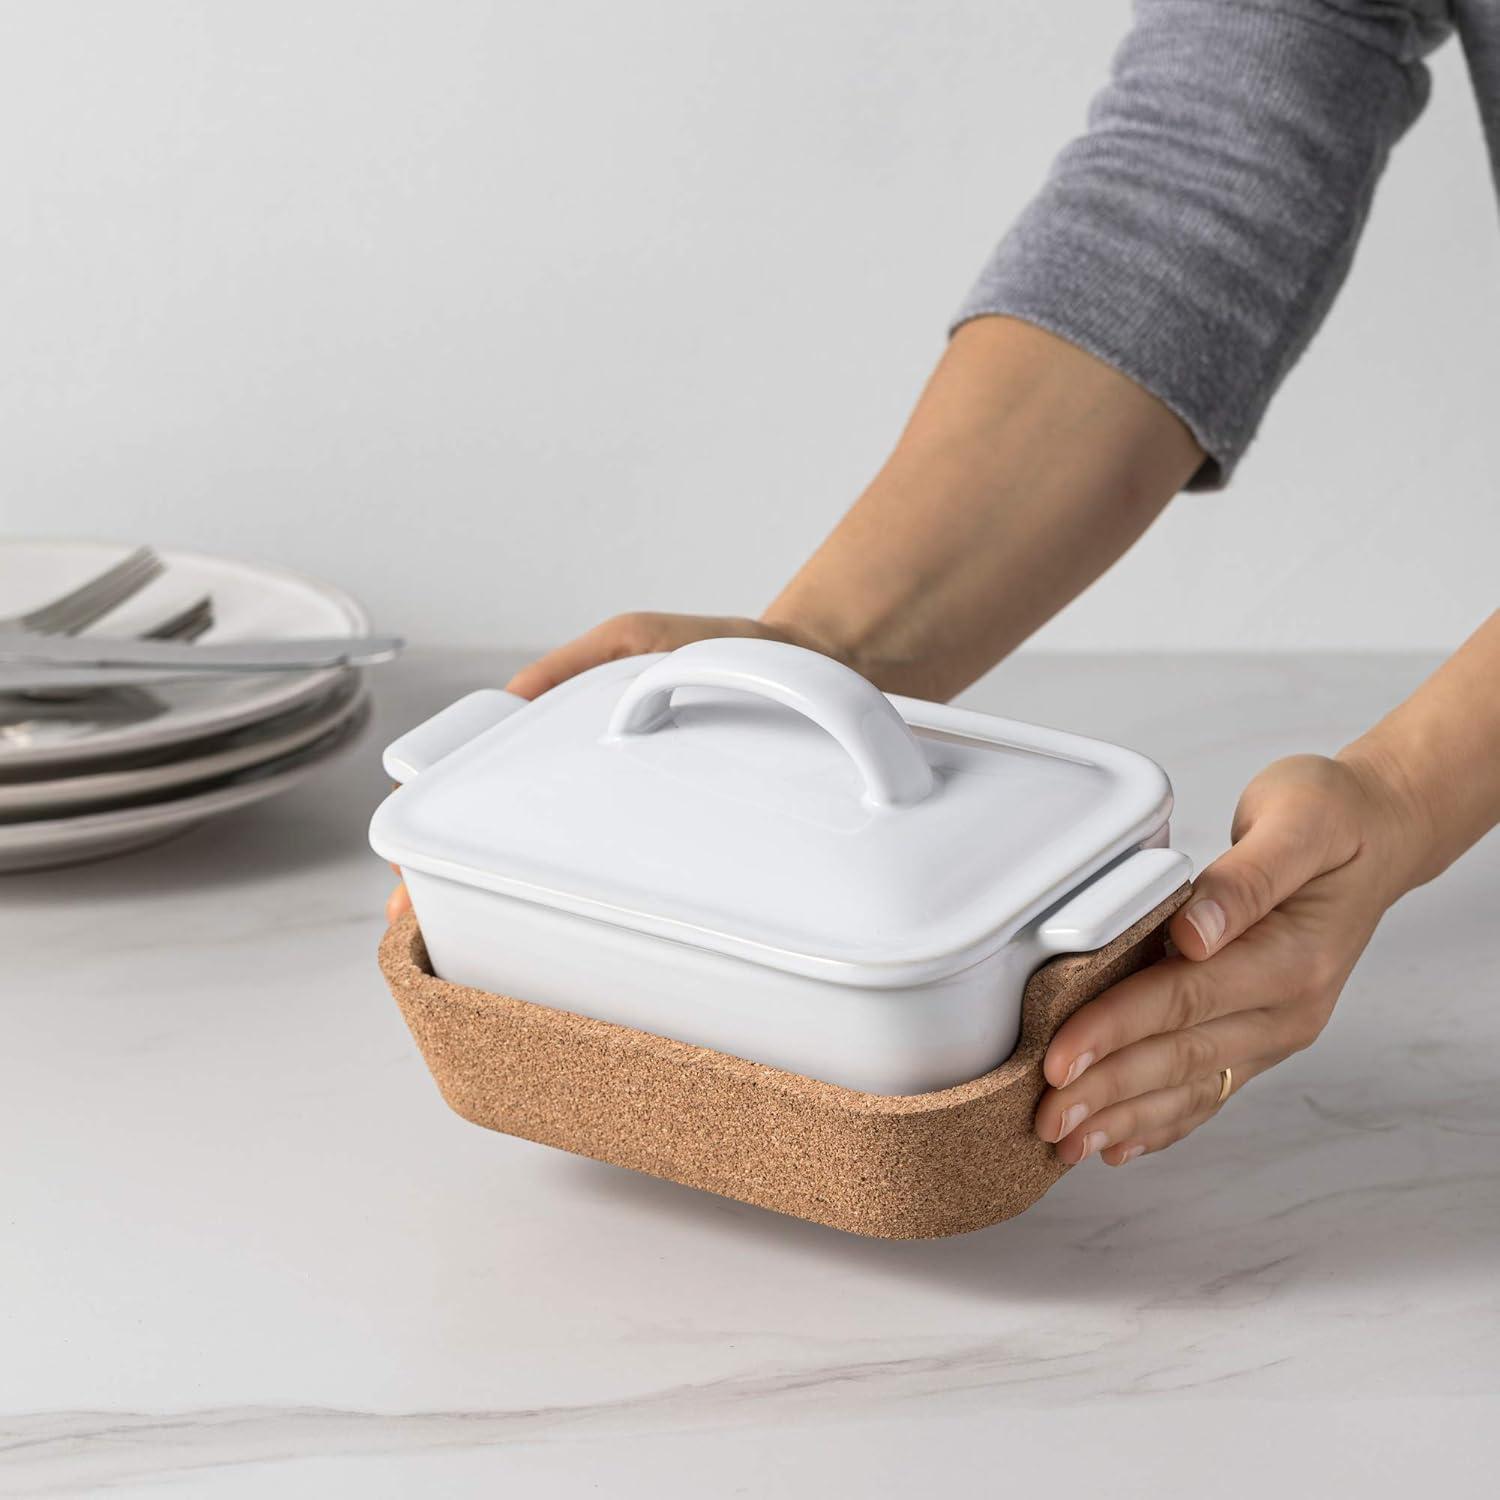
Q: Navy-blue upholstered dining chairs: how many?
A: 0